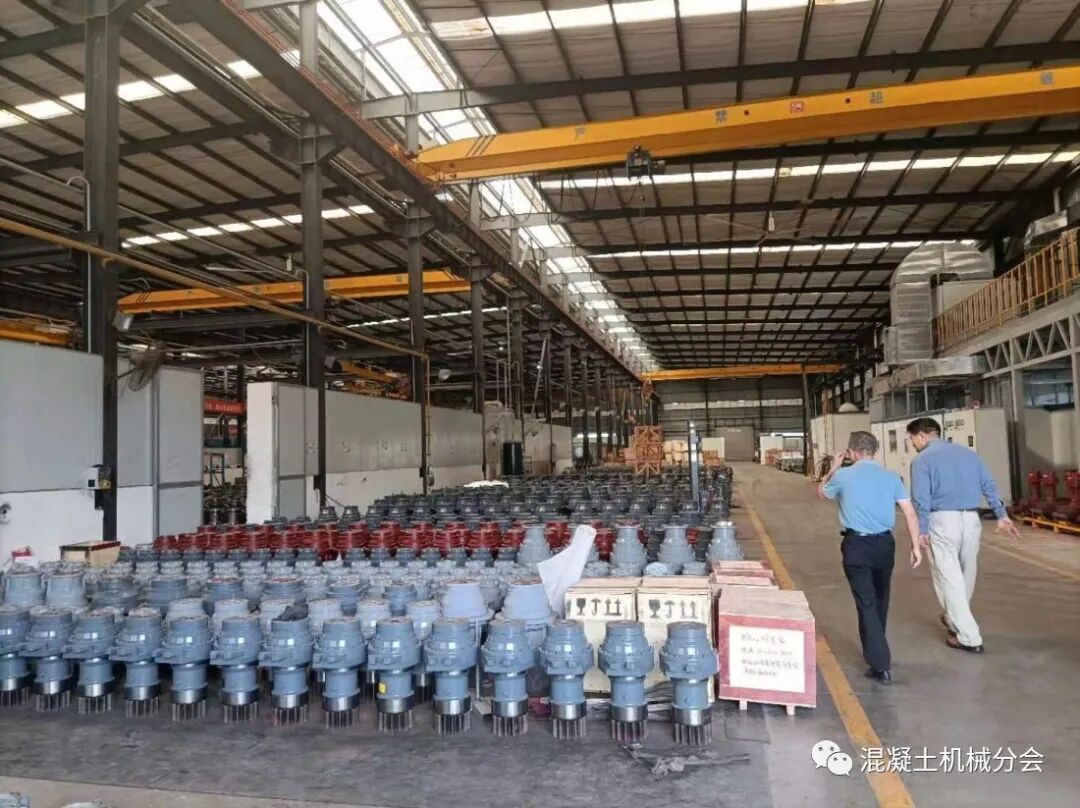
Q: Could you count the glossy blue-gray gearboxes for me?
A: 14